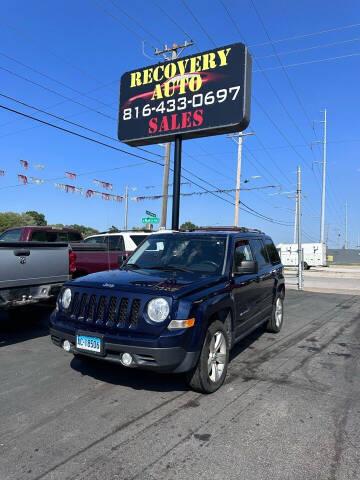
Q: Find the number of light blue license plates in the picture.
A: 1